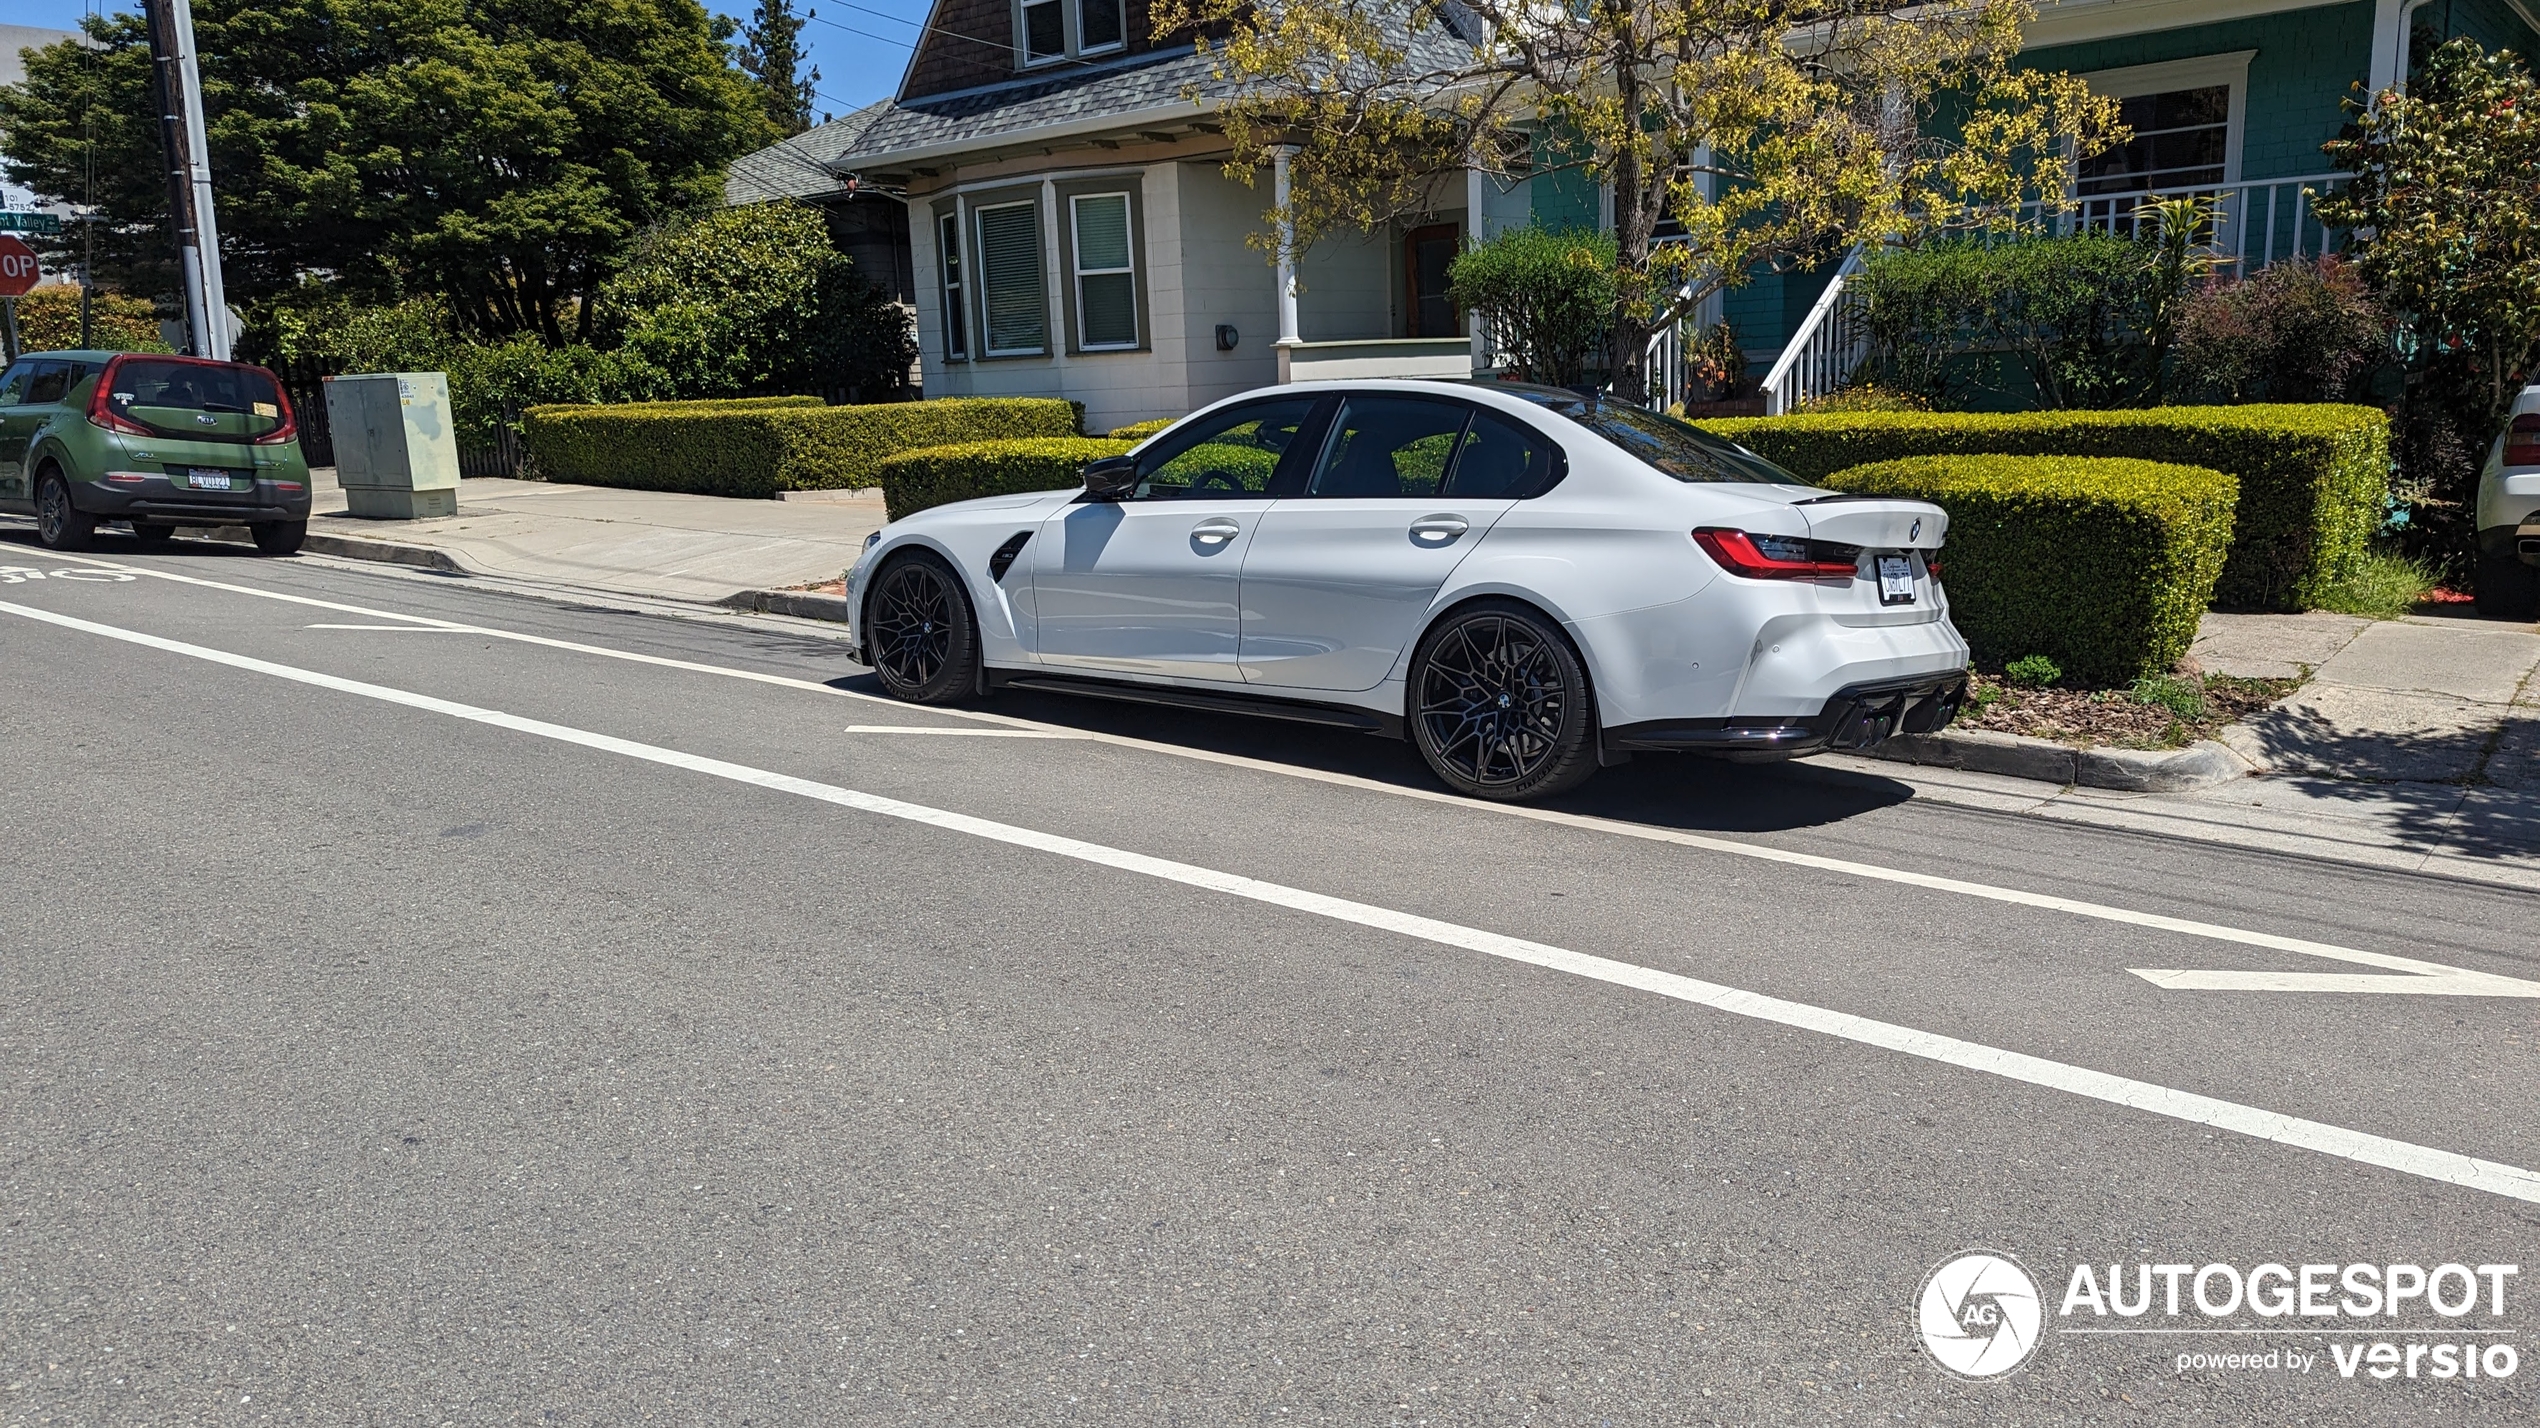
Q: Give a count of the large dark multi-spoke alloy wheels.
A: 2